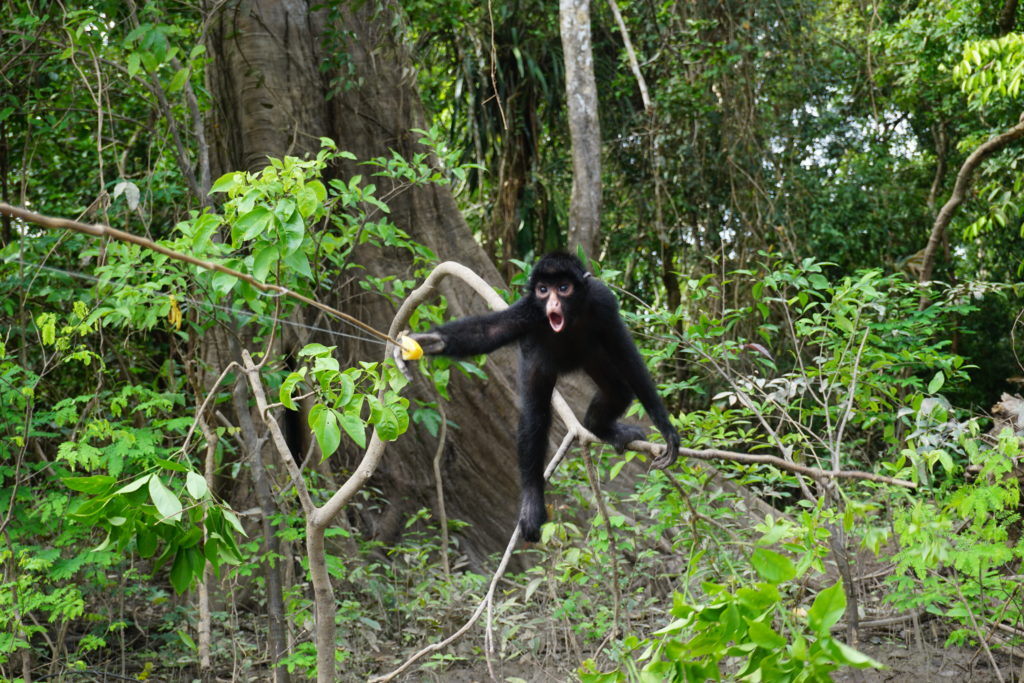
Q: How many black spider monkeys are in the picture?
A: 1